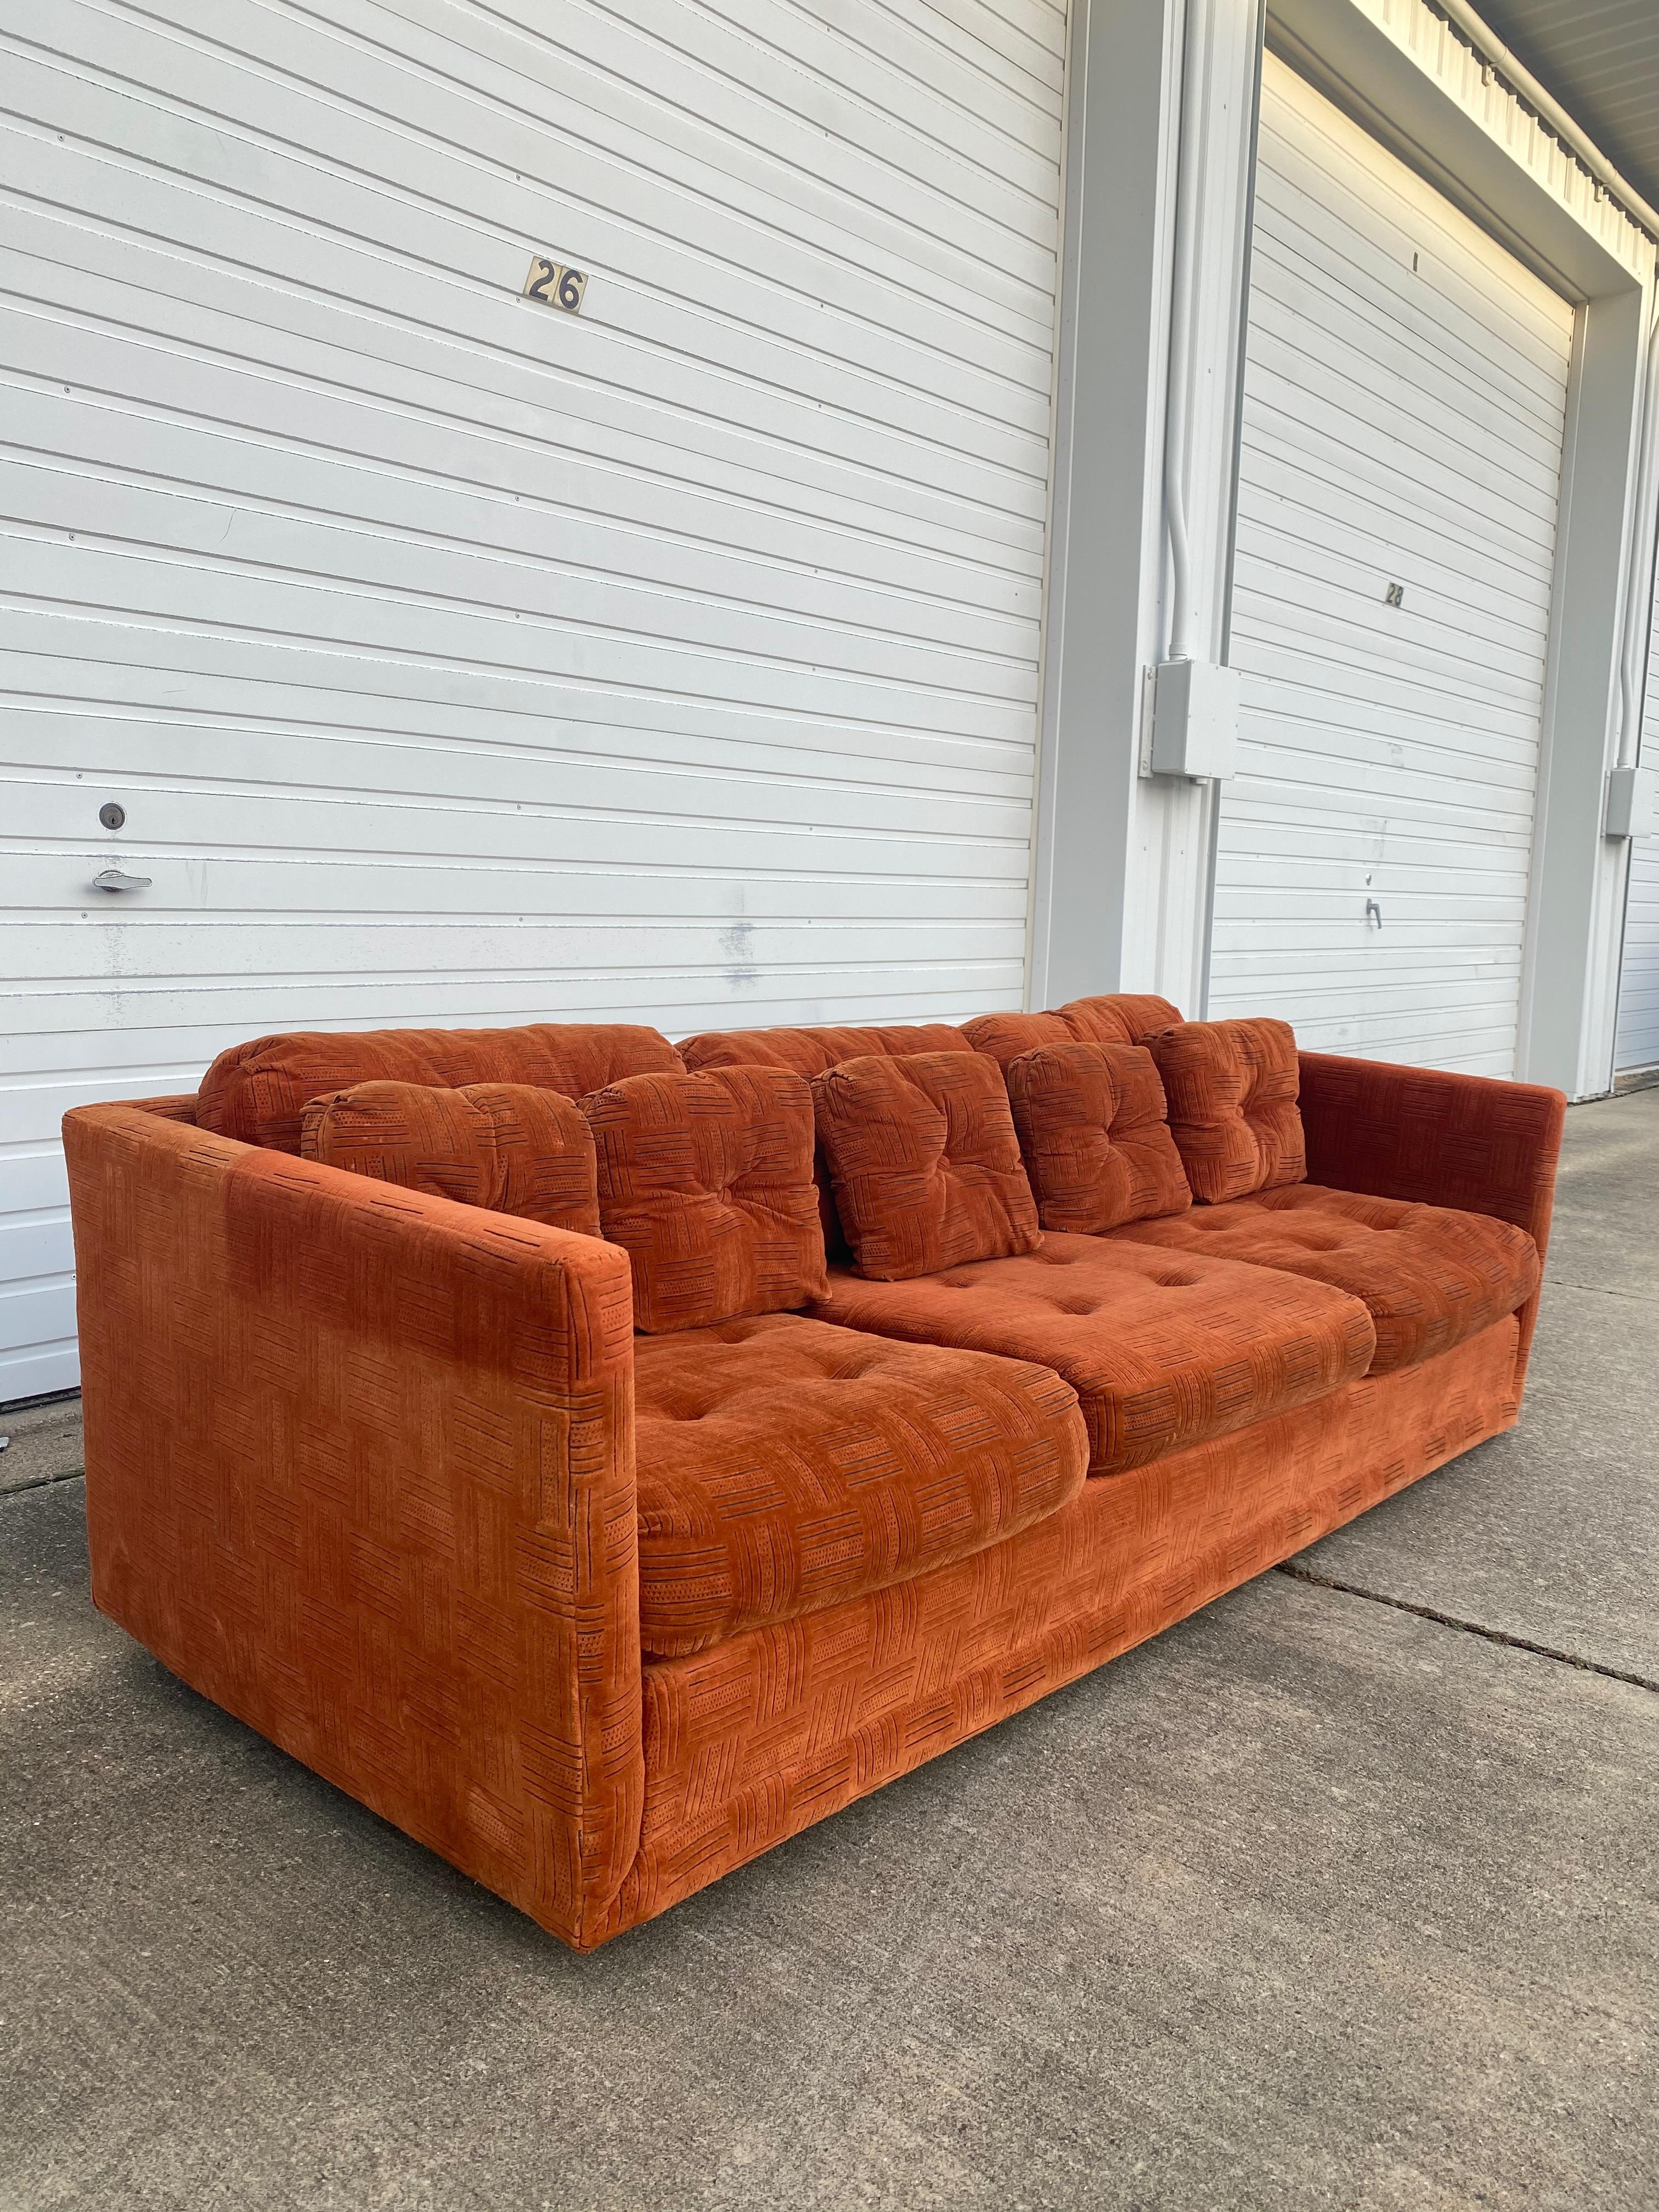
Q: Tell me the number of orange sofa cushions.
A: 11